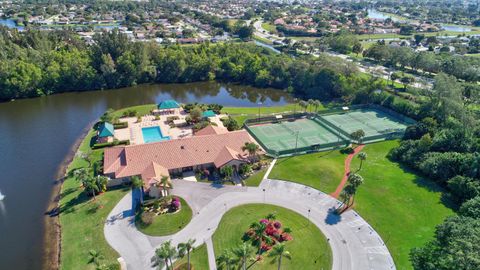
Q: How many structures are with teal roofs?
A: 3